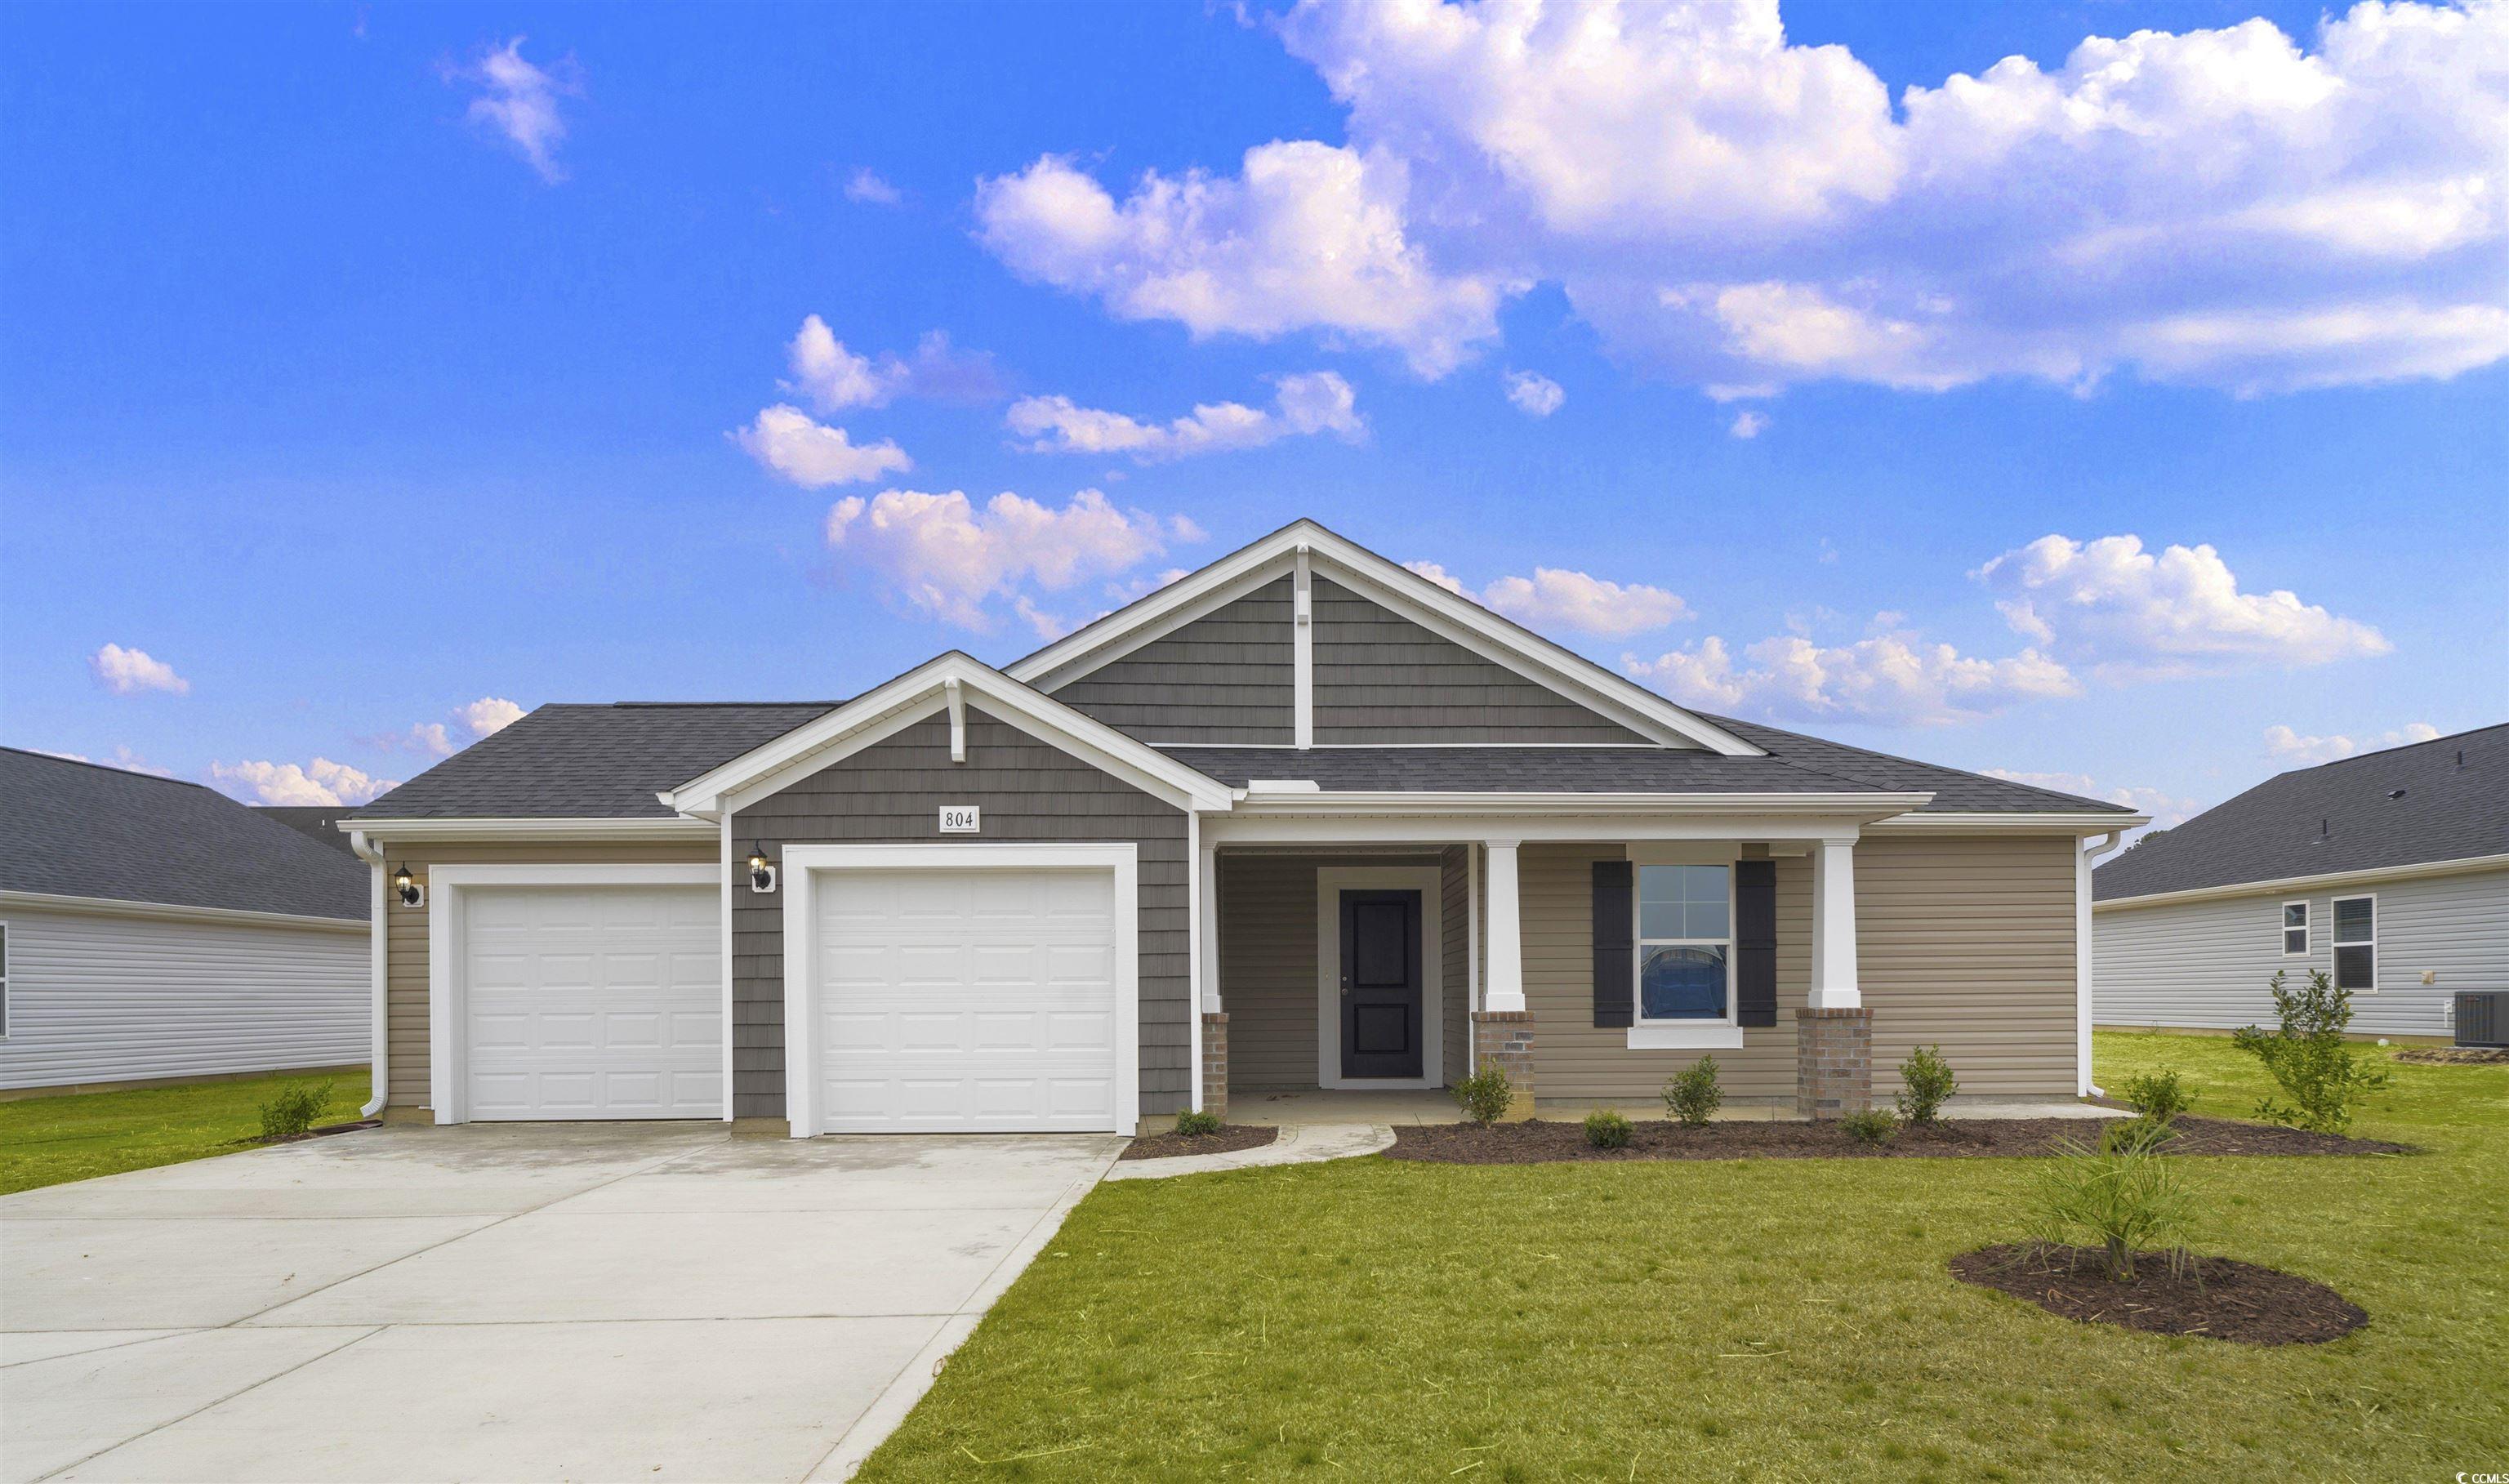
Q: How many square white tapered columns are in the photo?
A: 3